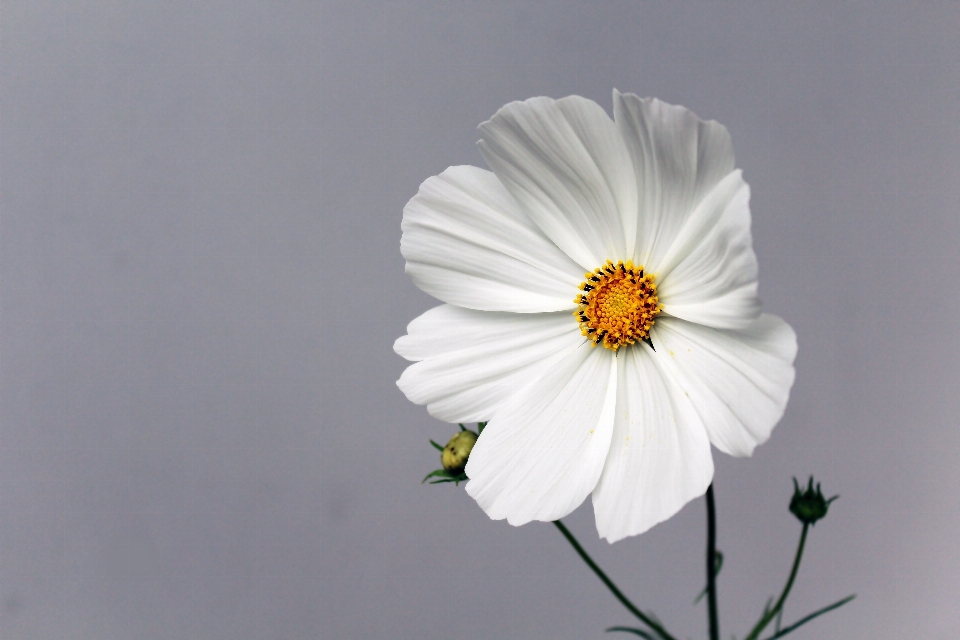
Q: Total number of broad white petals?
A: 8